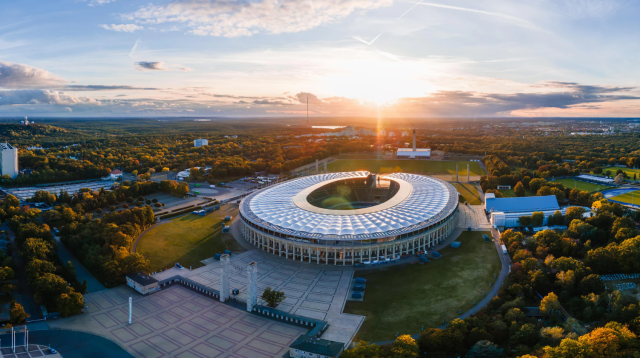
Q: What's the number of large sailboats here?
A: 0